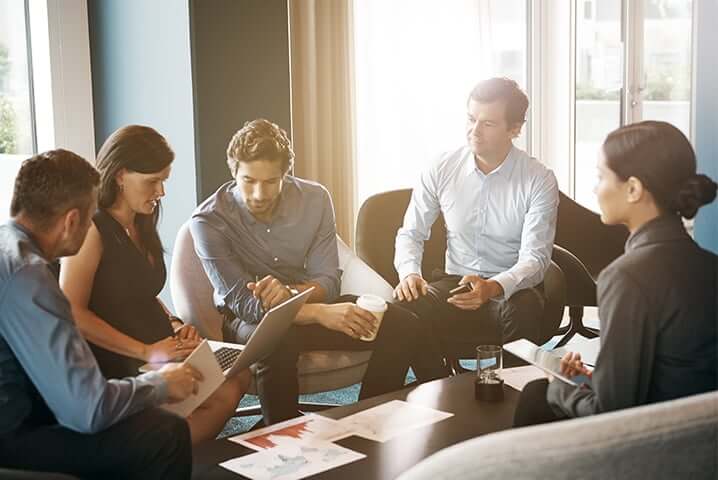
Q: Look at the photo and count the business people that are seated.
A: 5